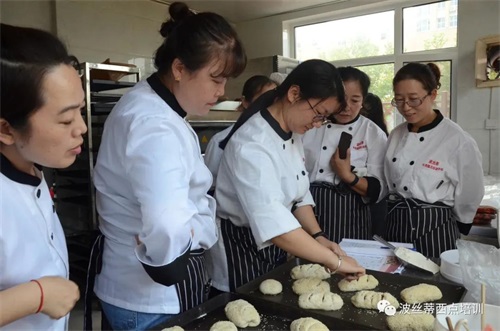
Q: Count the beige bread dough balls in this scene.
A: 12